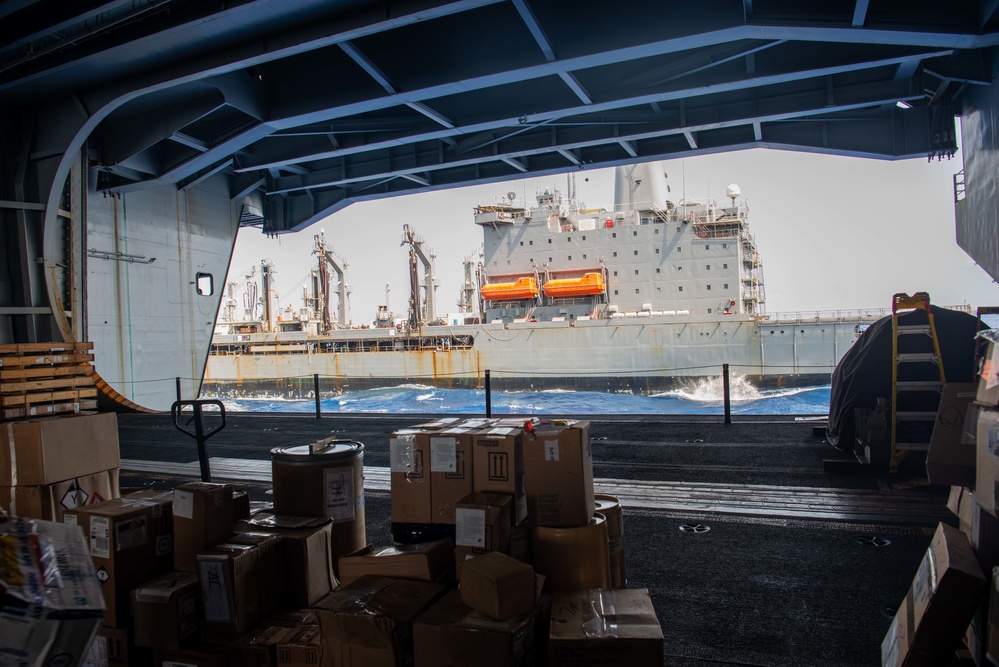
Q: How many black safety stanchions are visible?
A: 4